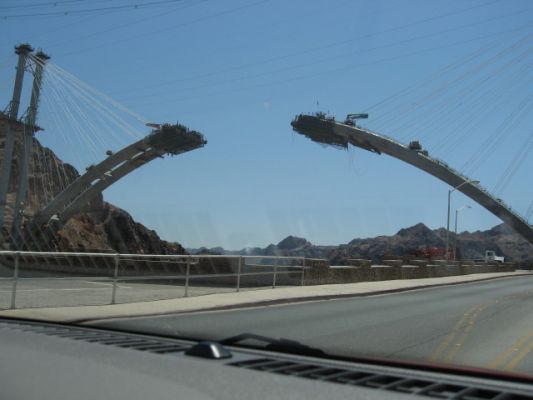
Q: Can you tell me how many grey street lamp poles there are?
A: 2